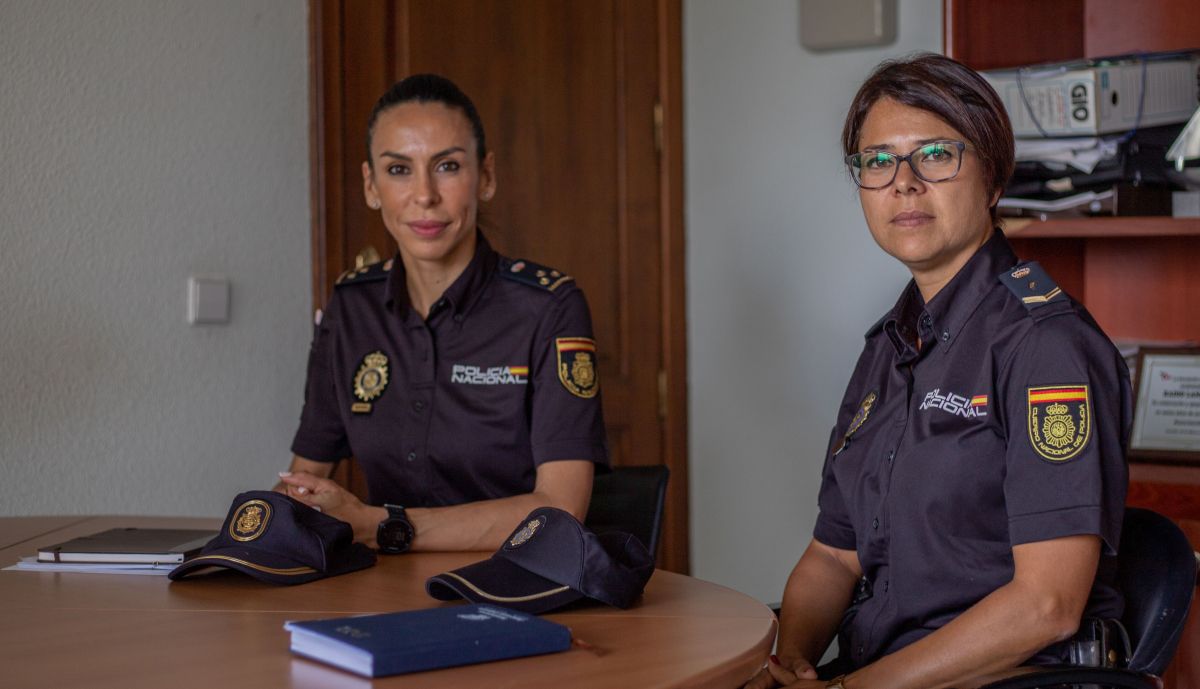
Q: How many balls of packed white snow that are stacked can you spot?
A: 0